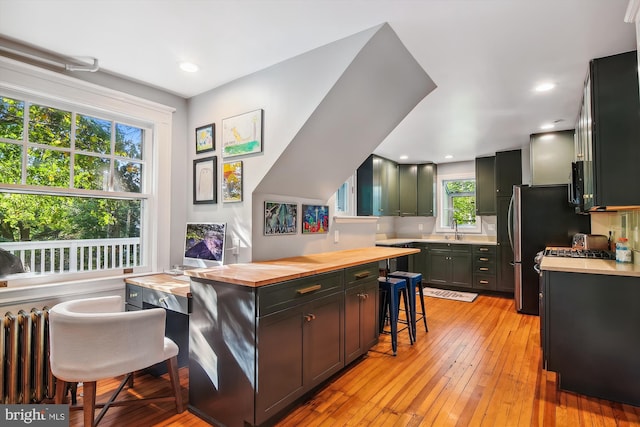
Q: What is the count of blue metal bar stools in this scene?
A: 2